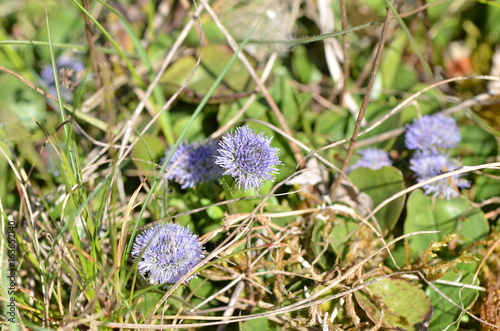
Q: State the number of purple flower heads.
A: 7